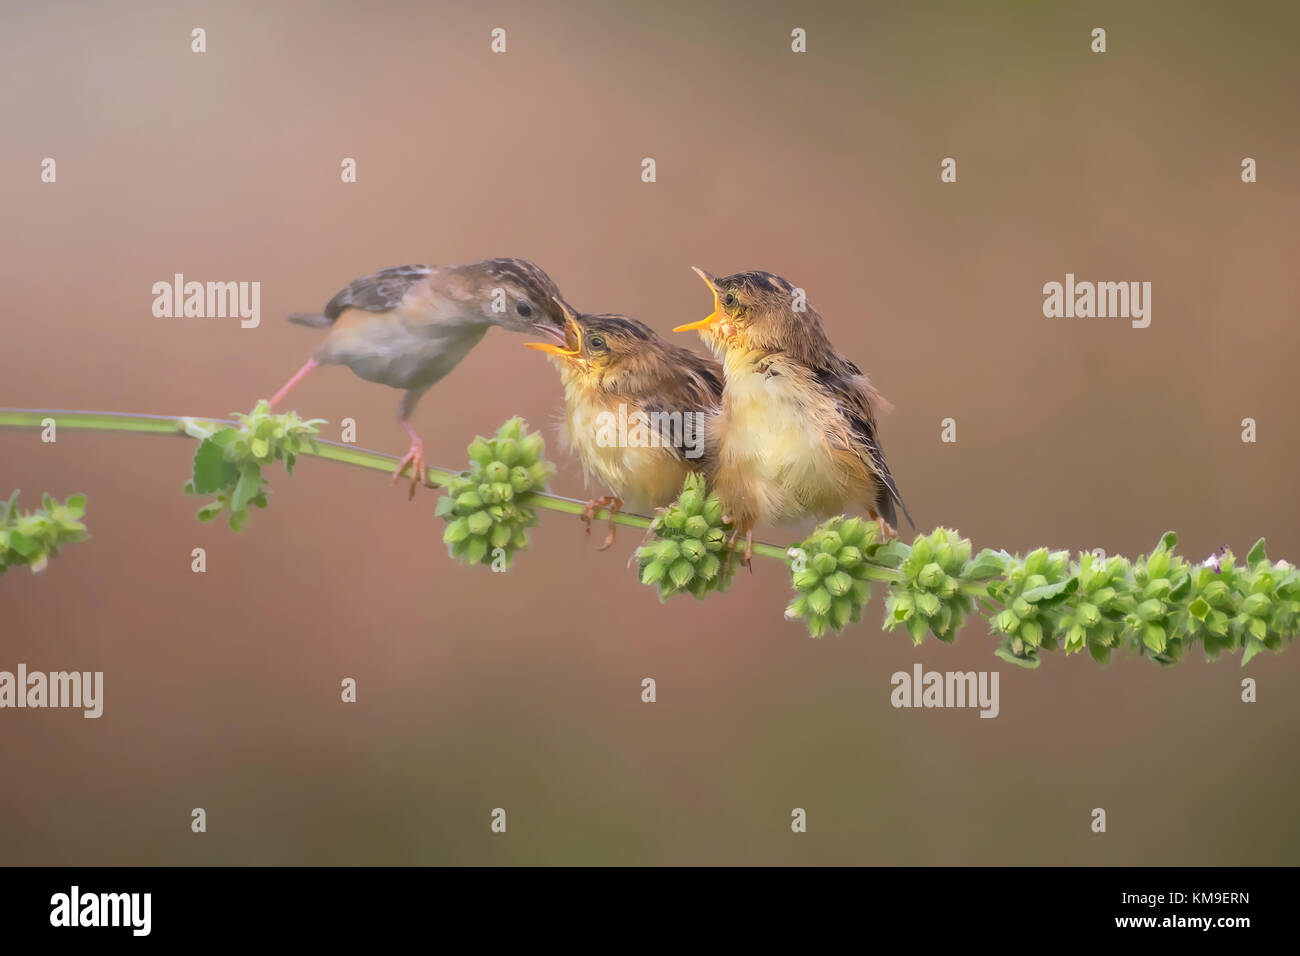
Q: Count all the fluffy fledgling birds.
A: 2